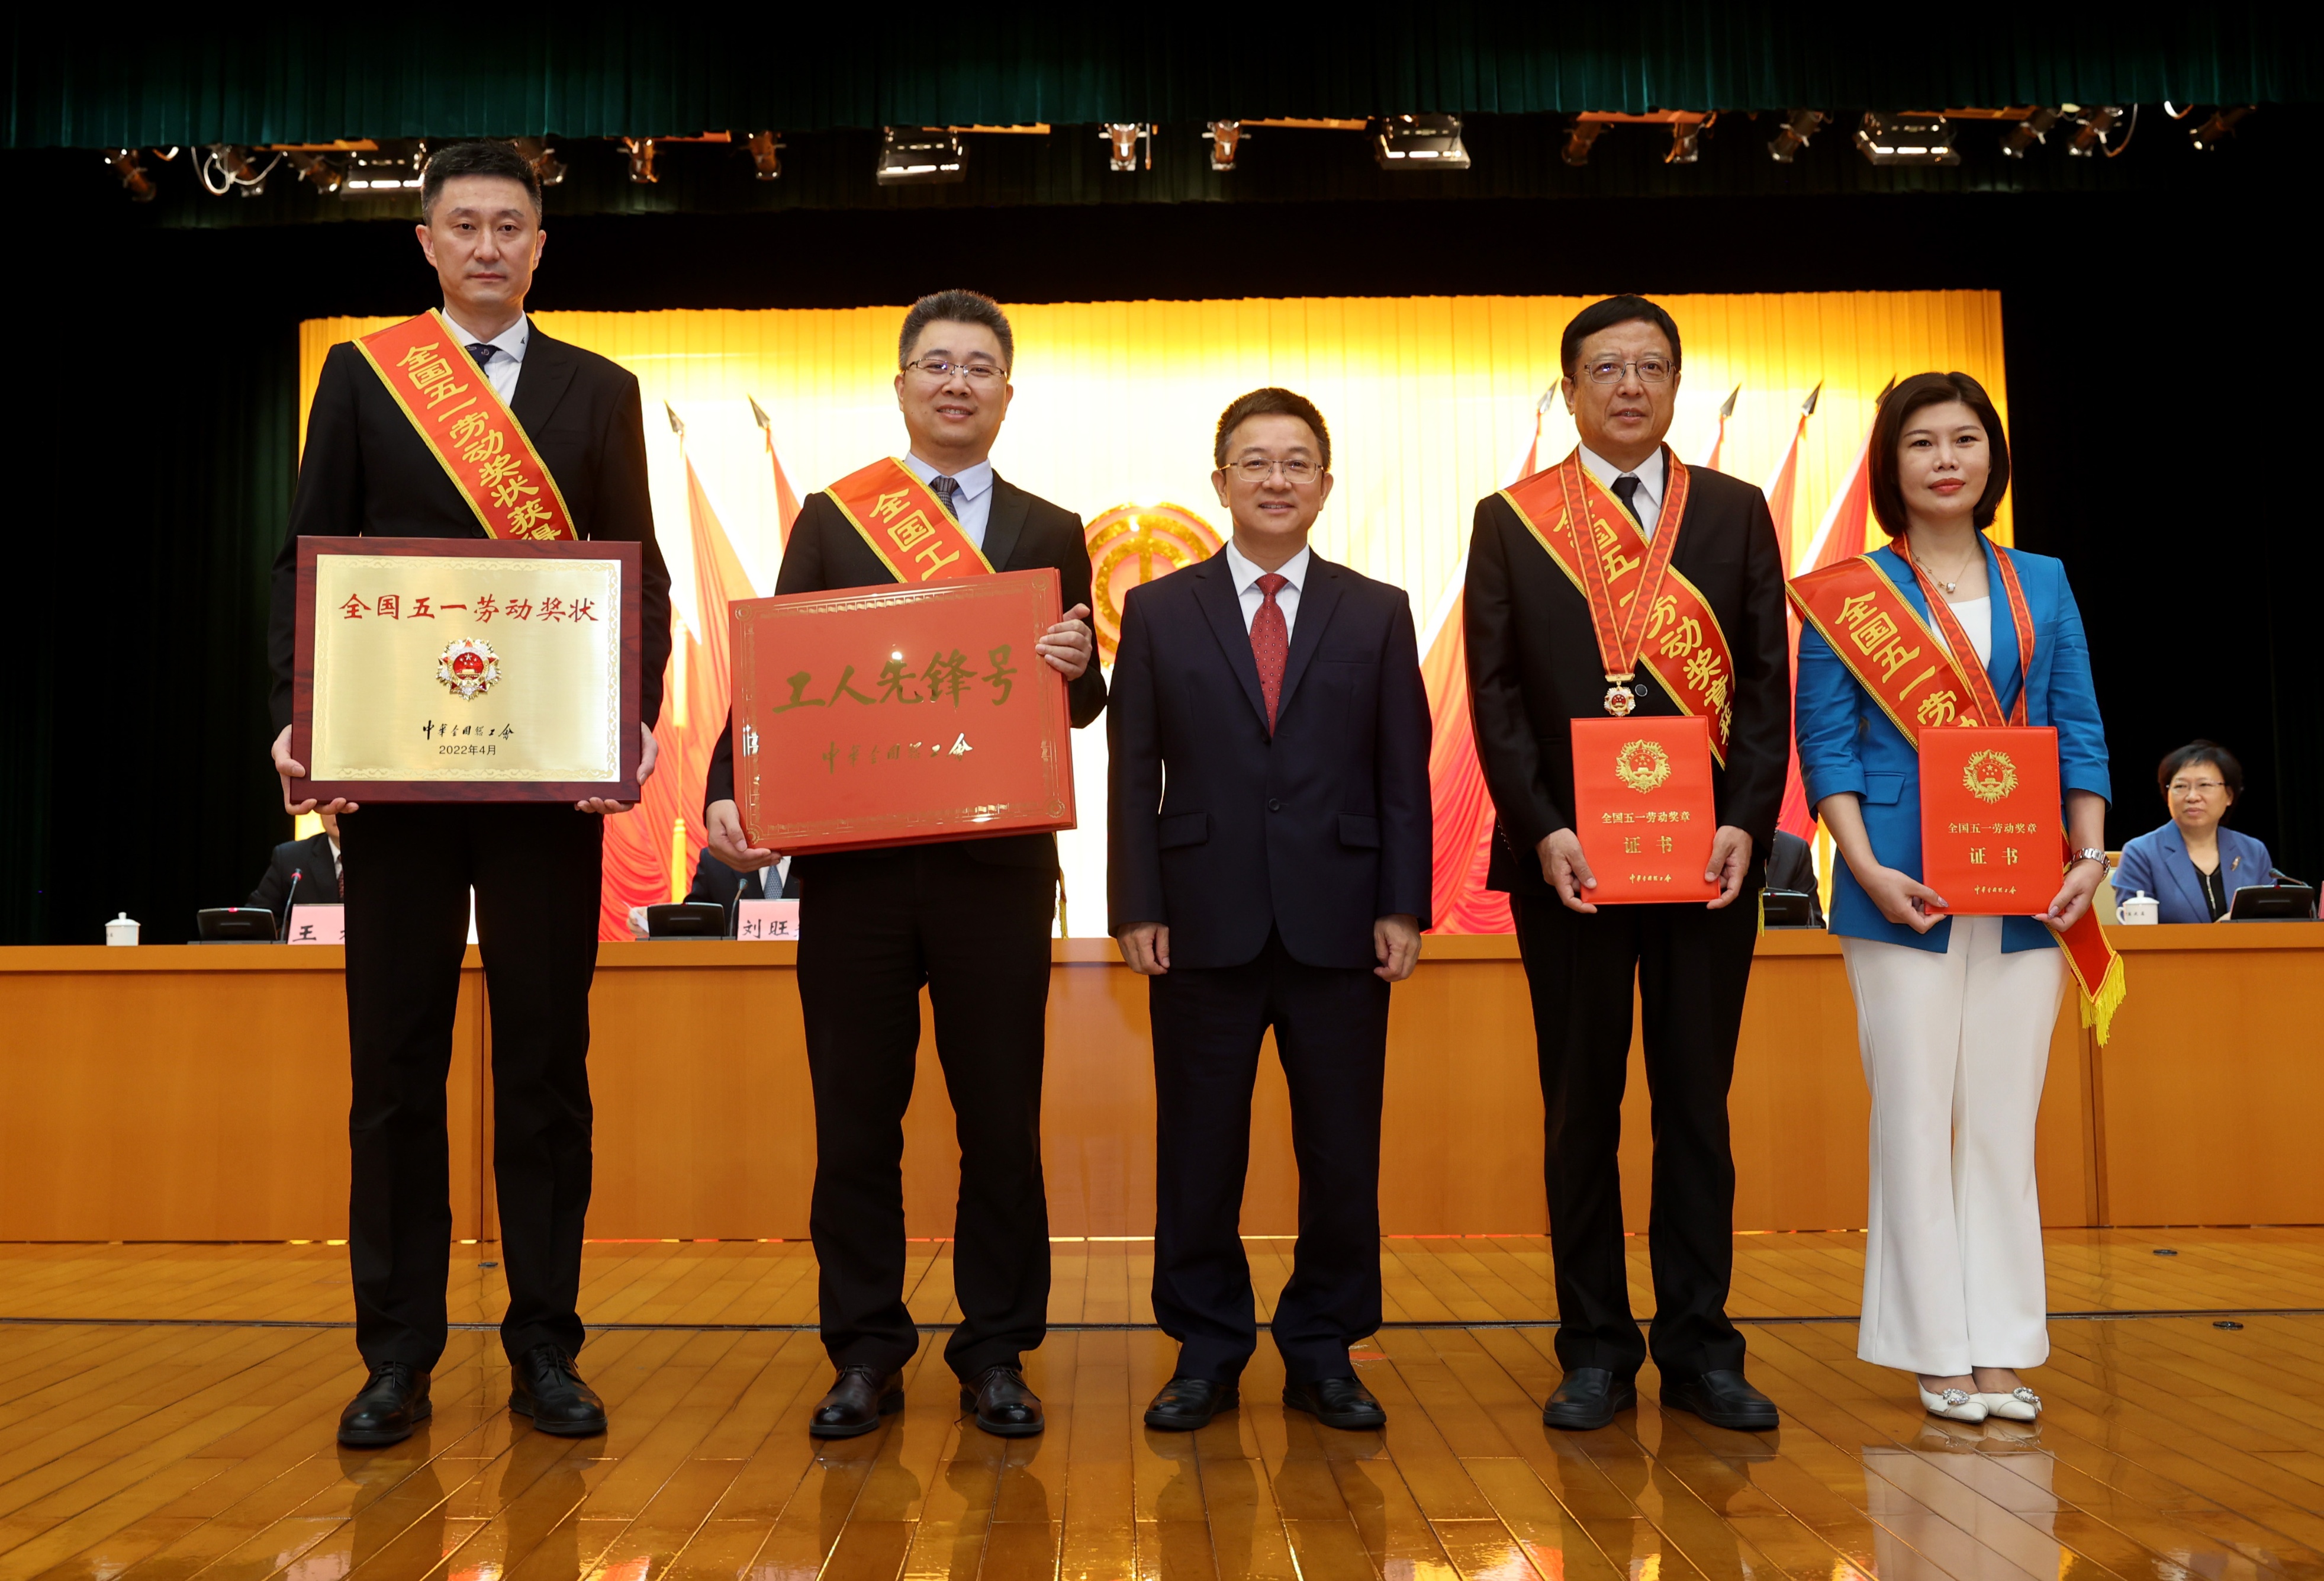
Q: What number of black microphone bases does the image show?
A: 4